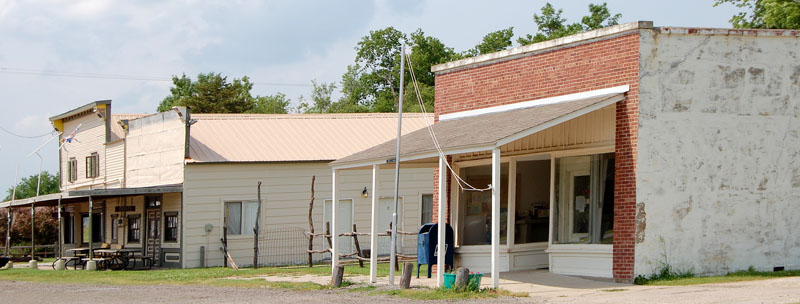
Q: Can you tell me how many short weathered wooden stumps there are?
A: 3